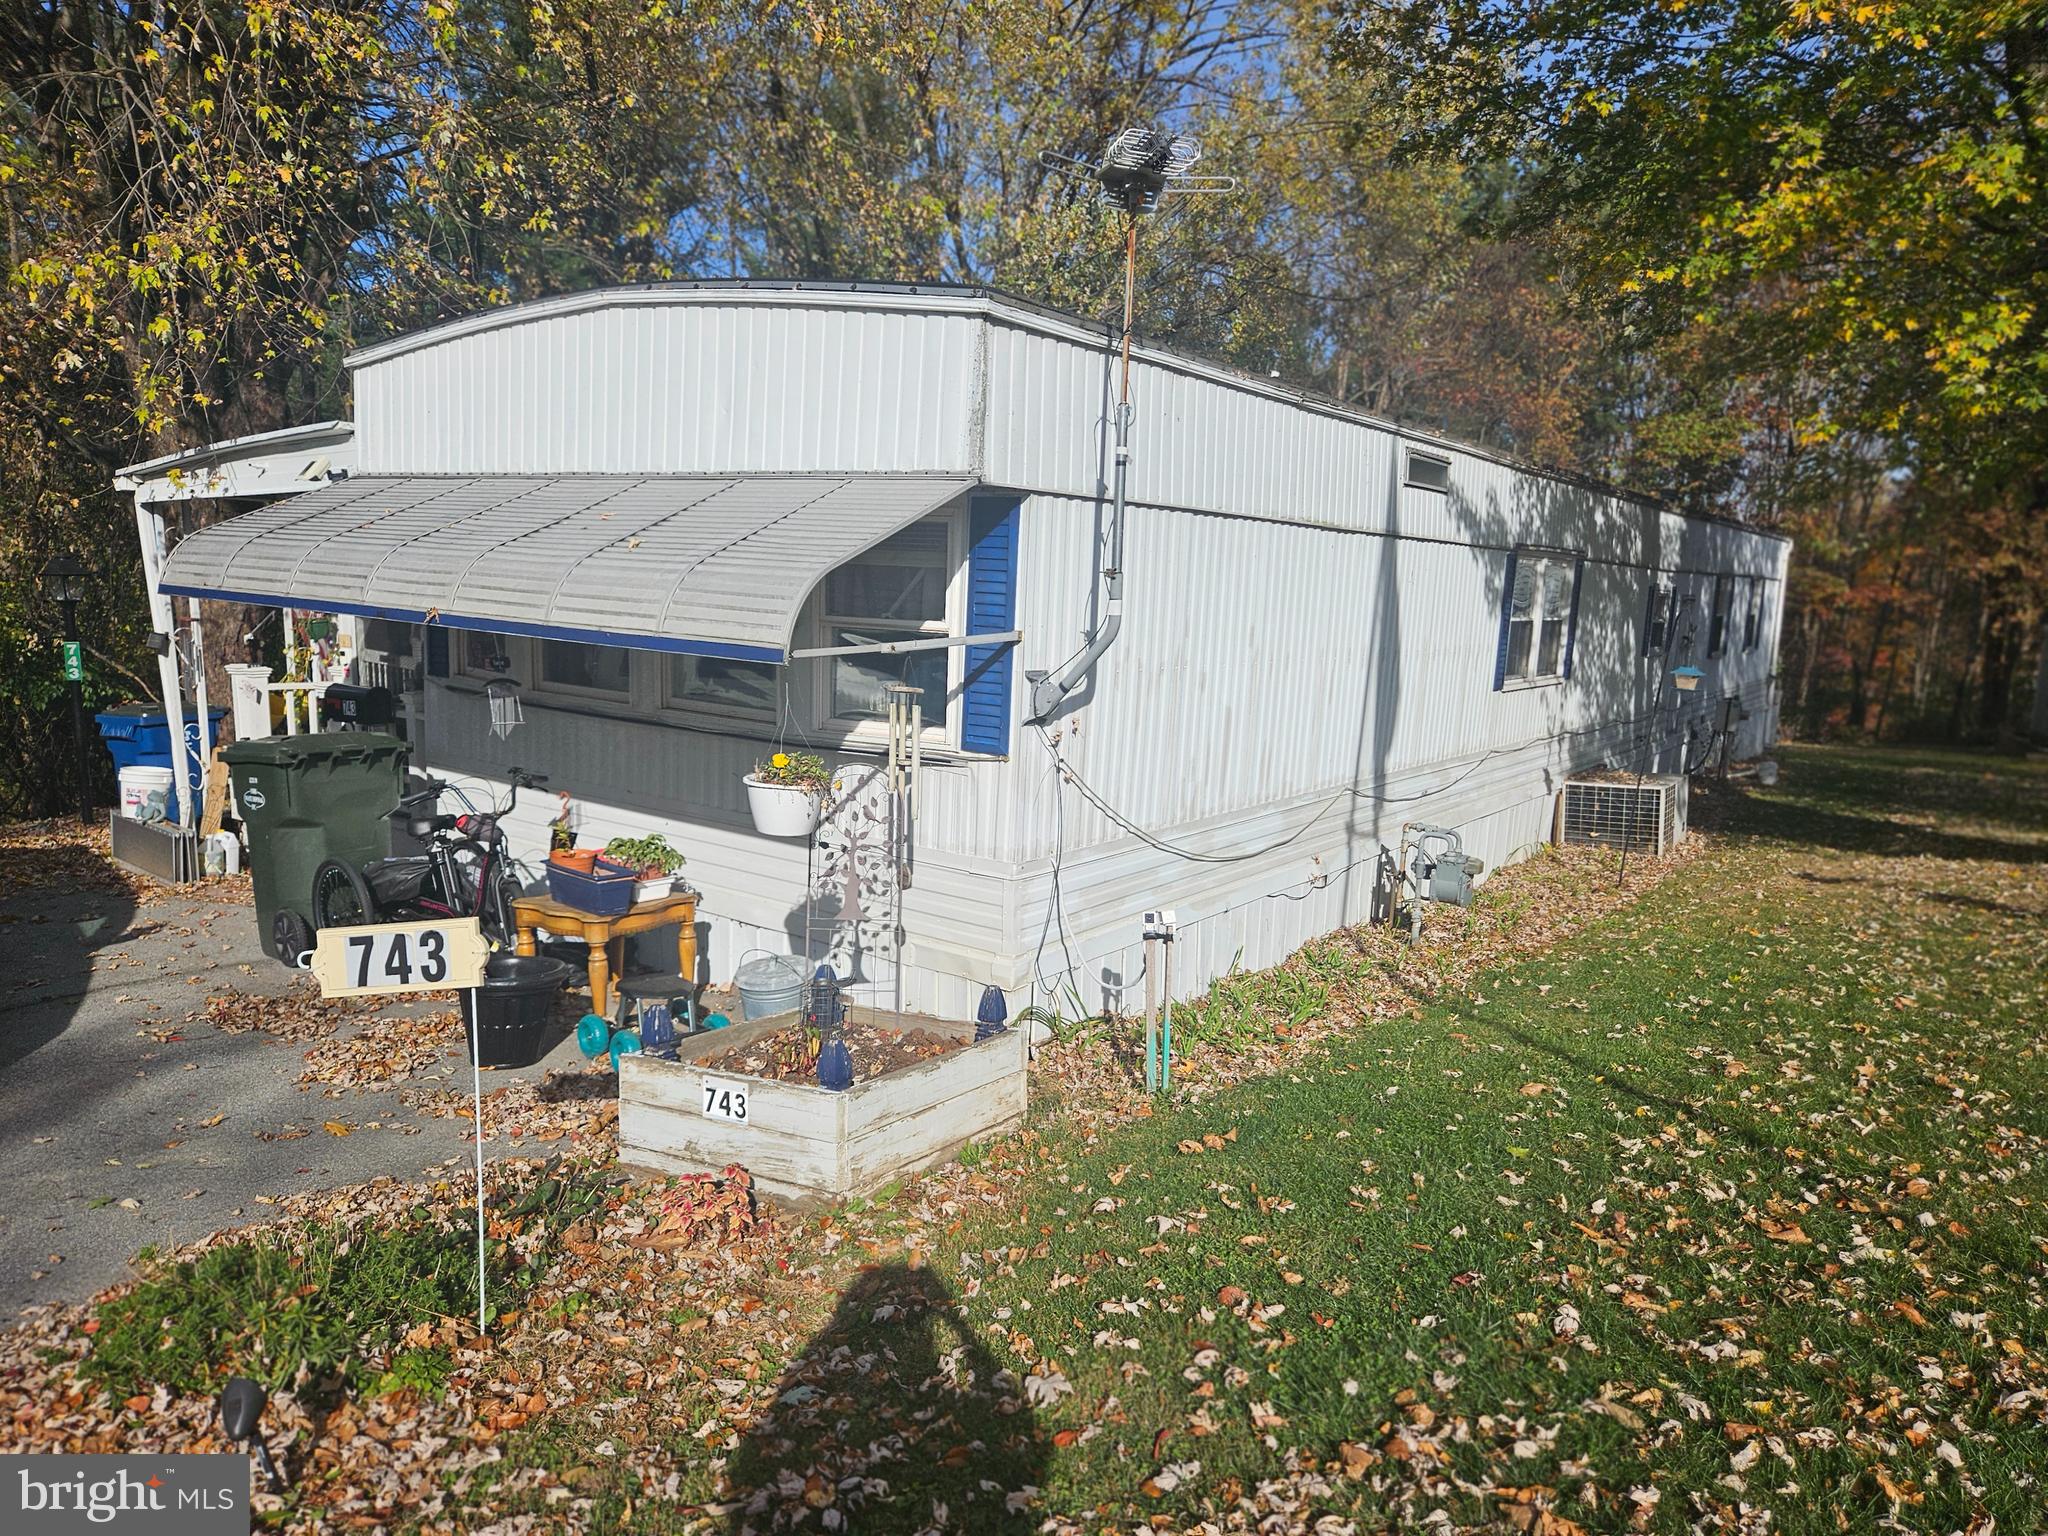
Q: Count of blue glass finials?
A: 4